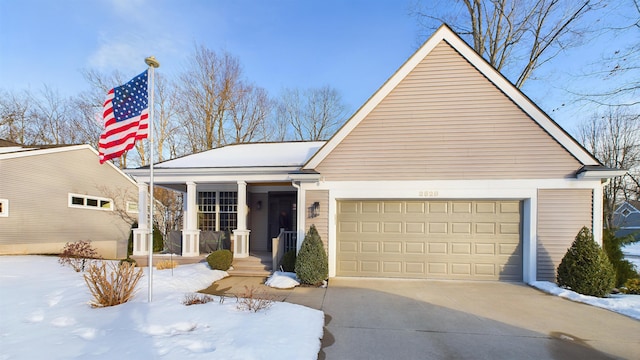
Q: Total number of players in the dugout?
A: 0